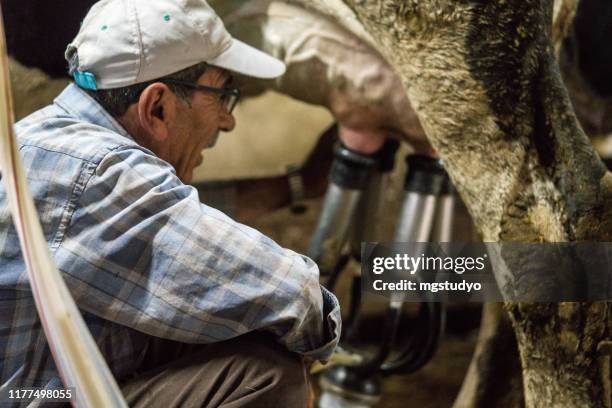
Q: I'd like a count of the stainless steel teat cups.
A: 4